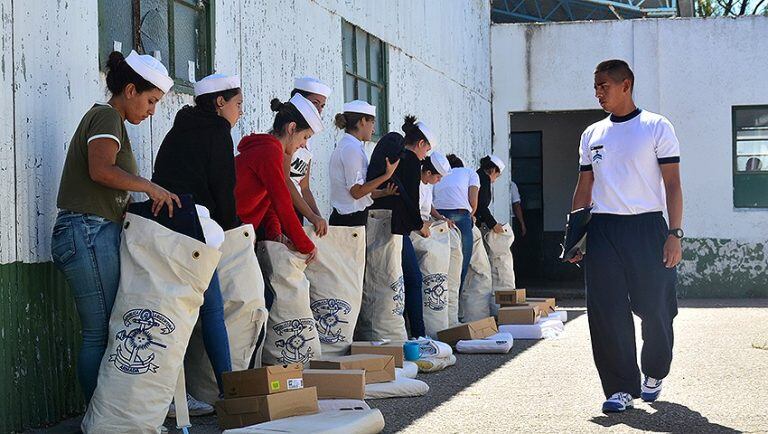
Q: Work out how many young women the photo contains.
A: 9